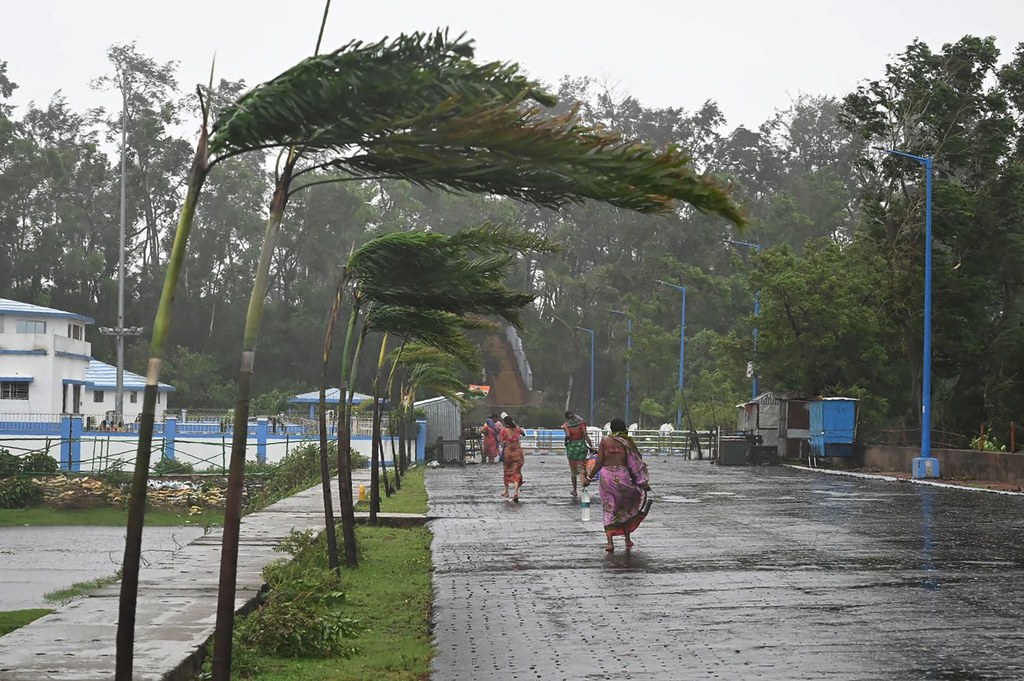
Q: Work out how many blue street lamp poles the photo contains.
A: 5